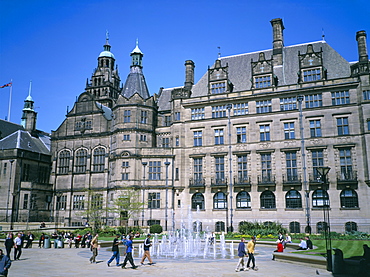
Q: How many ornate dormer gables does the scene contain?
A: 3